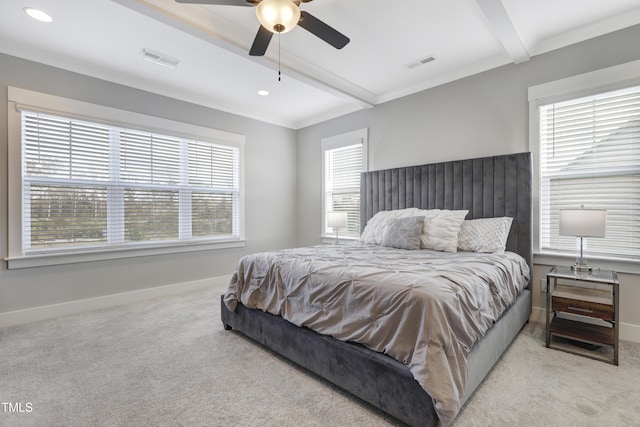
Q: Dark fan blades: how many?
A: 3